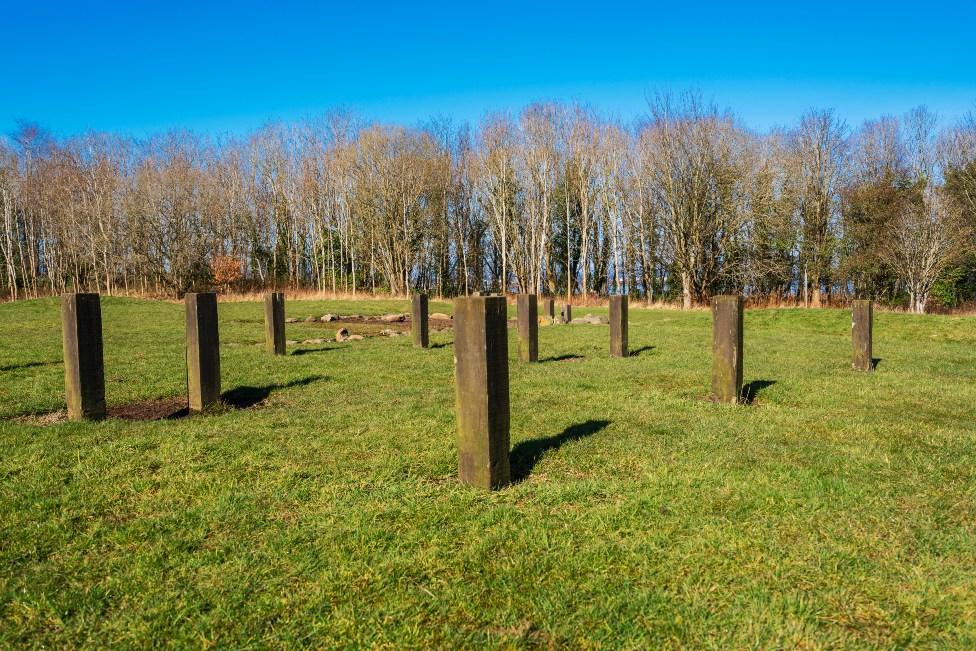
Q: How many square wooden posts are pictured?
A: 11